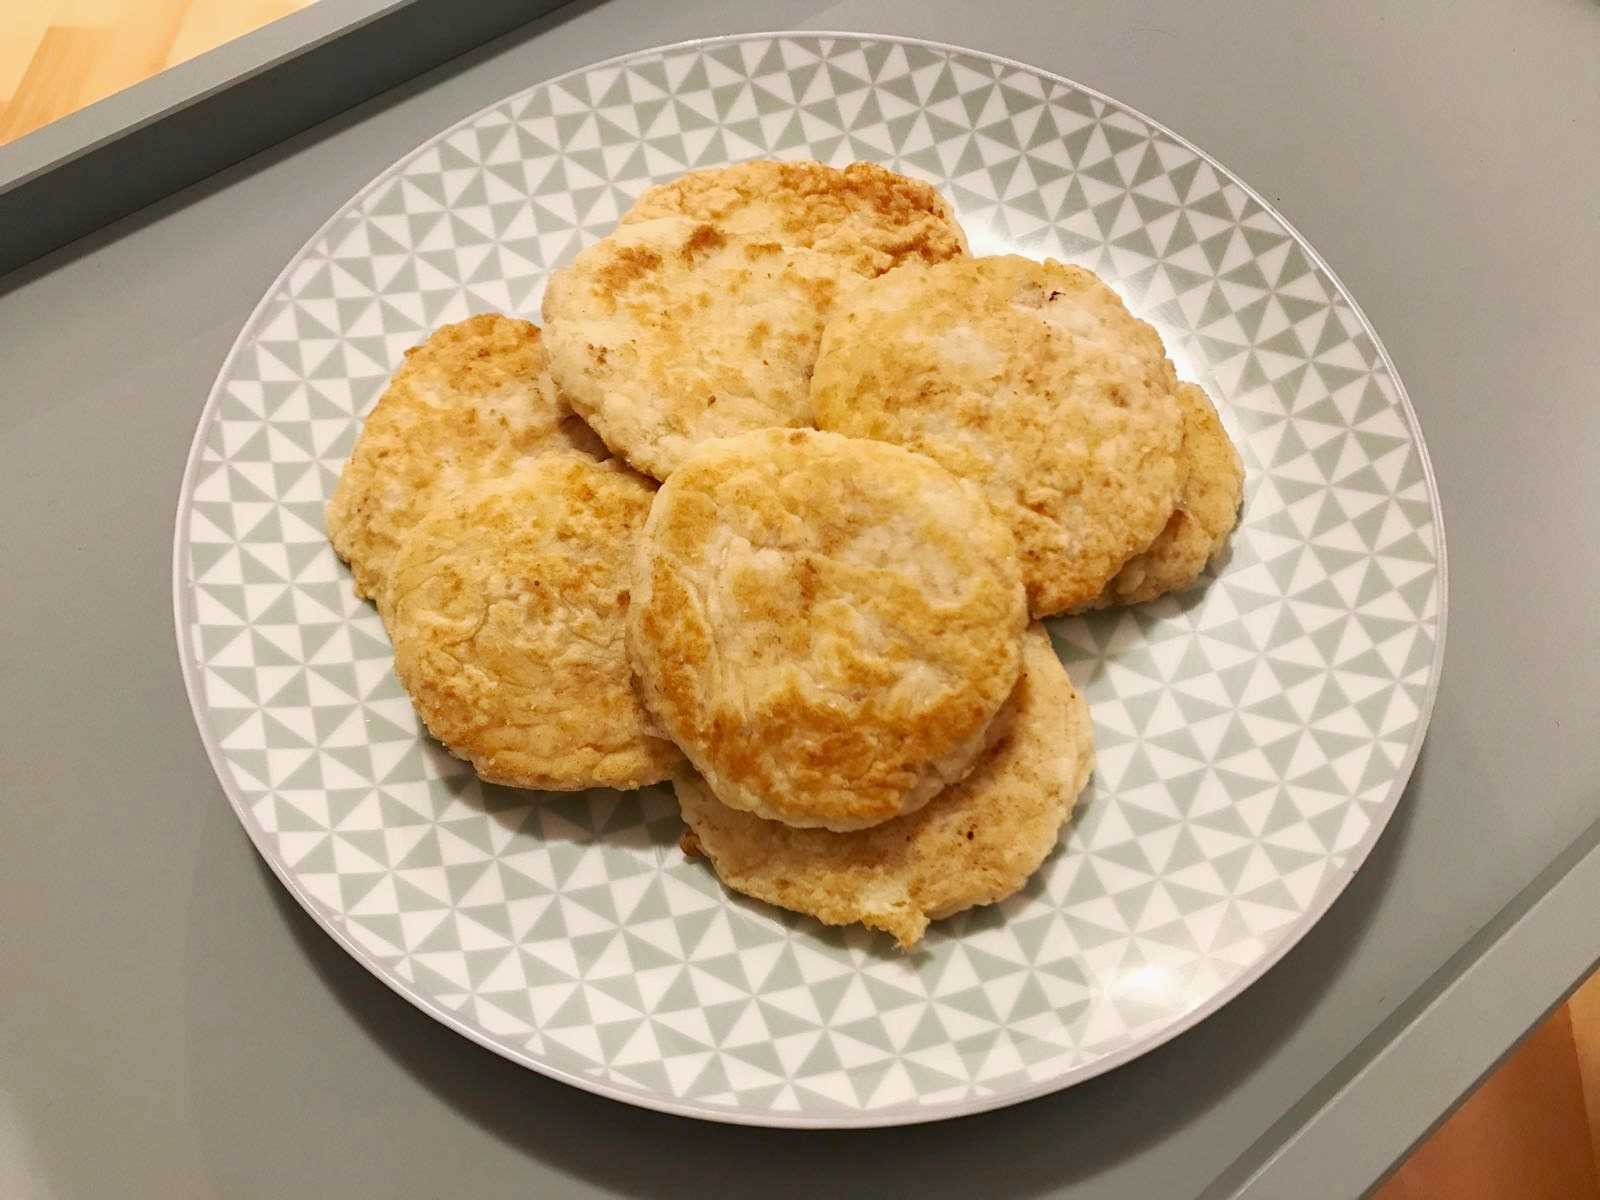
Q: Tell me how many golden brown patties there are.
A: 8